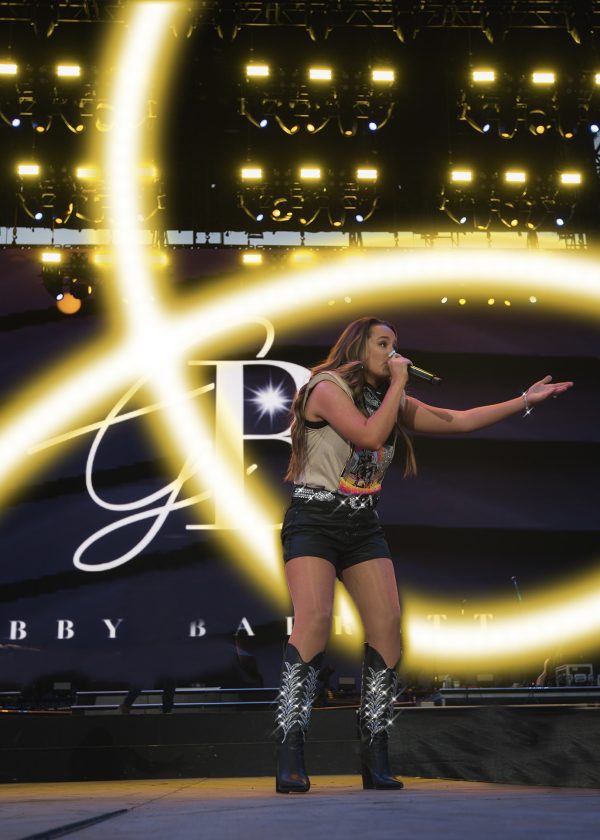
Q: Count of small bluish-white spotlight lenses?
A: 11